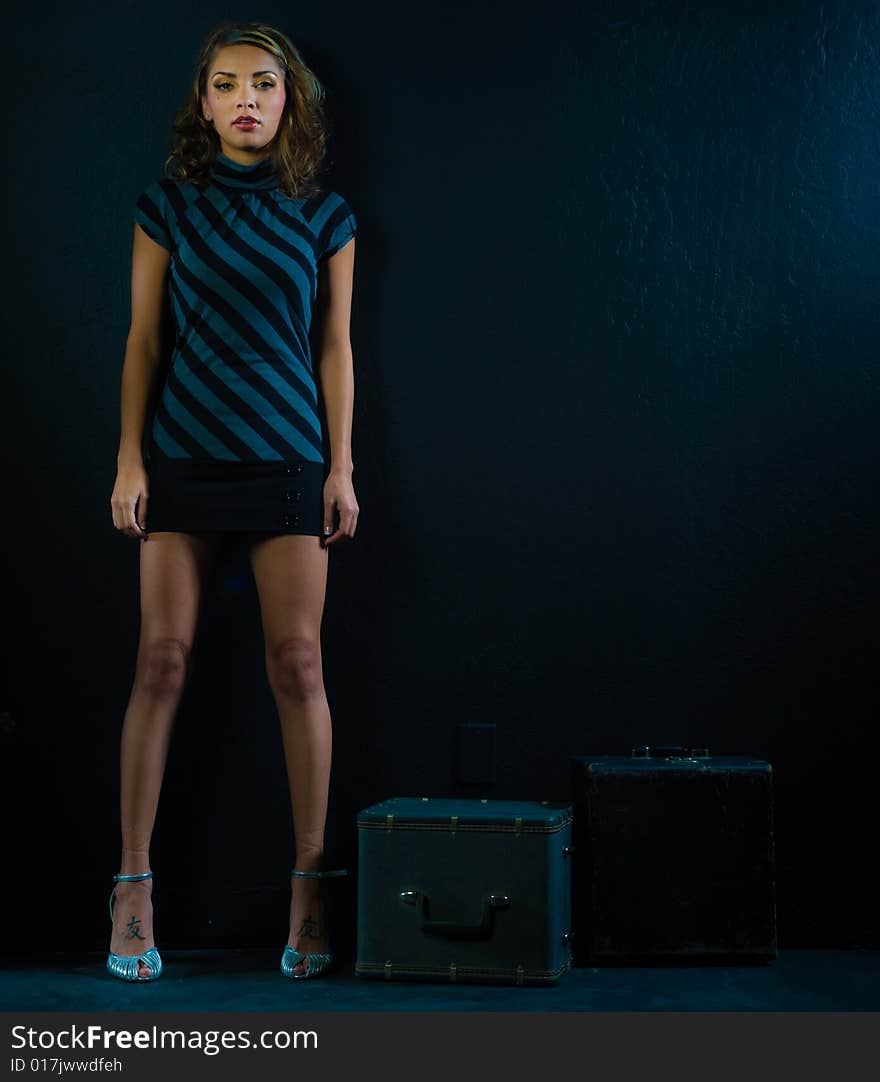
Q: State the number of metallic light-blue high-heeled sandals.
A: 2